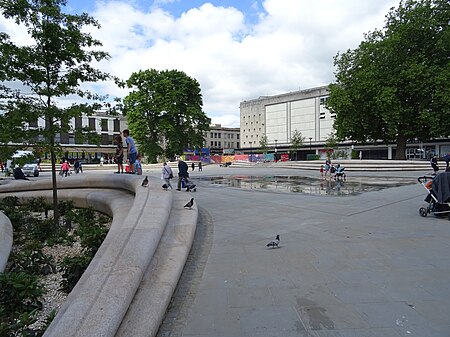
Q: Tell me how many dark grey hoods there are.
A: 1